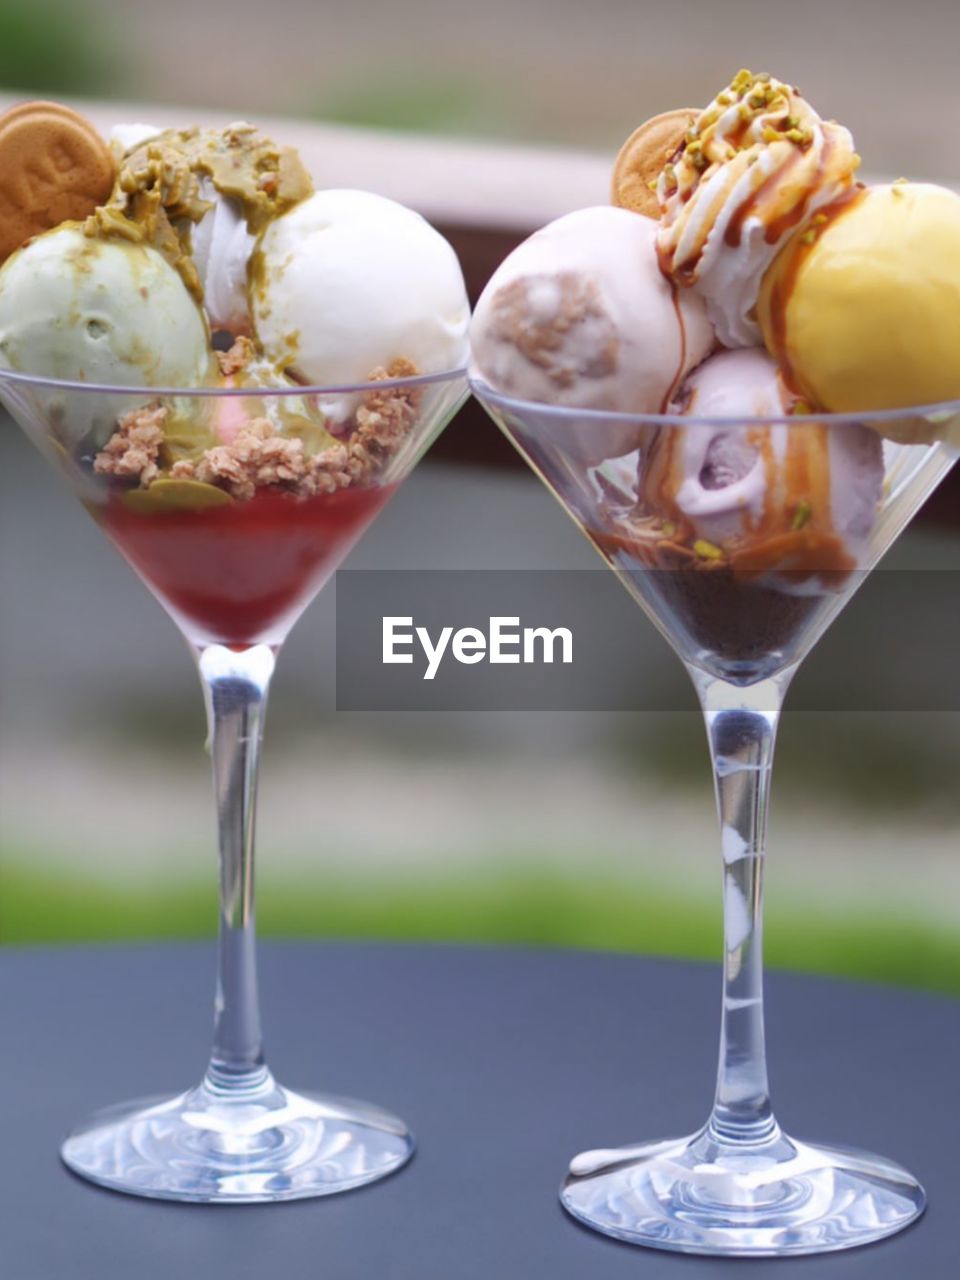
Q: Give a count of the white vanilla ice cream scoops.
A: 1